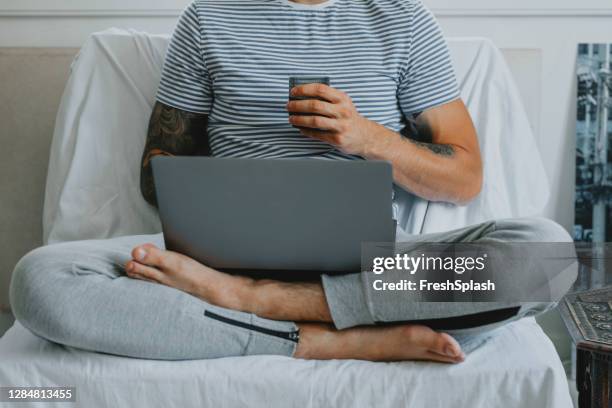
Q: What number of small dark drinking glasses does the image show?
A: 1